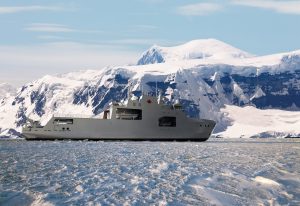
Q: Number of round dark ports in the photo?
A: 2